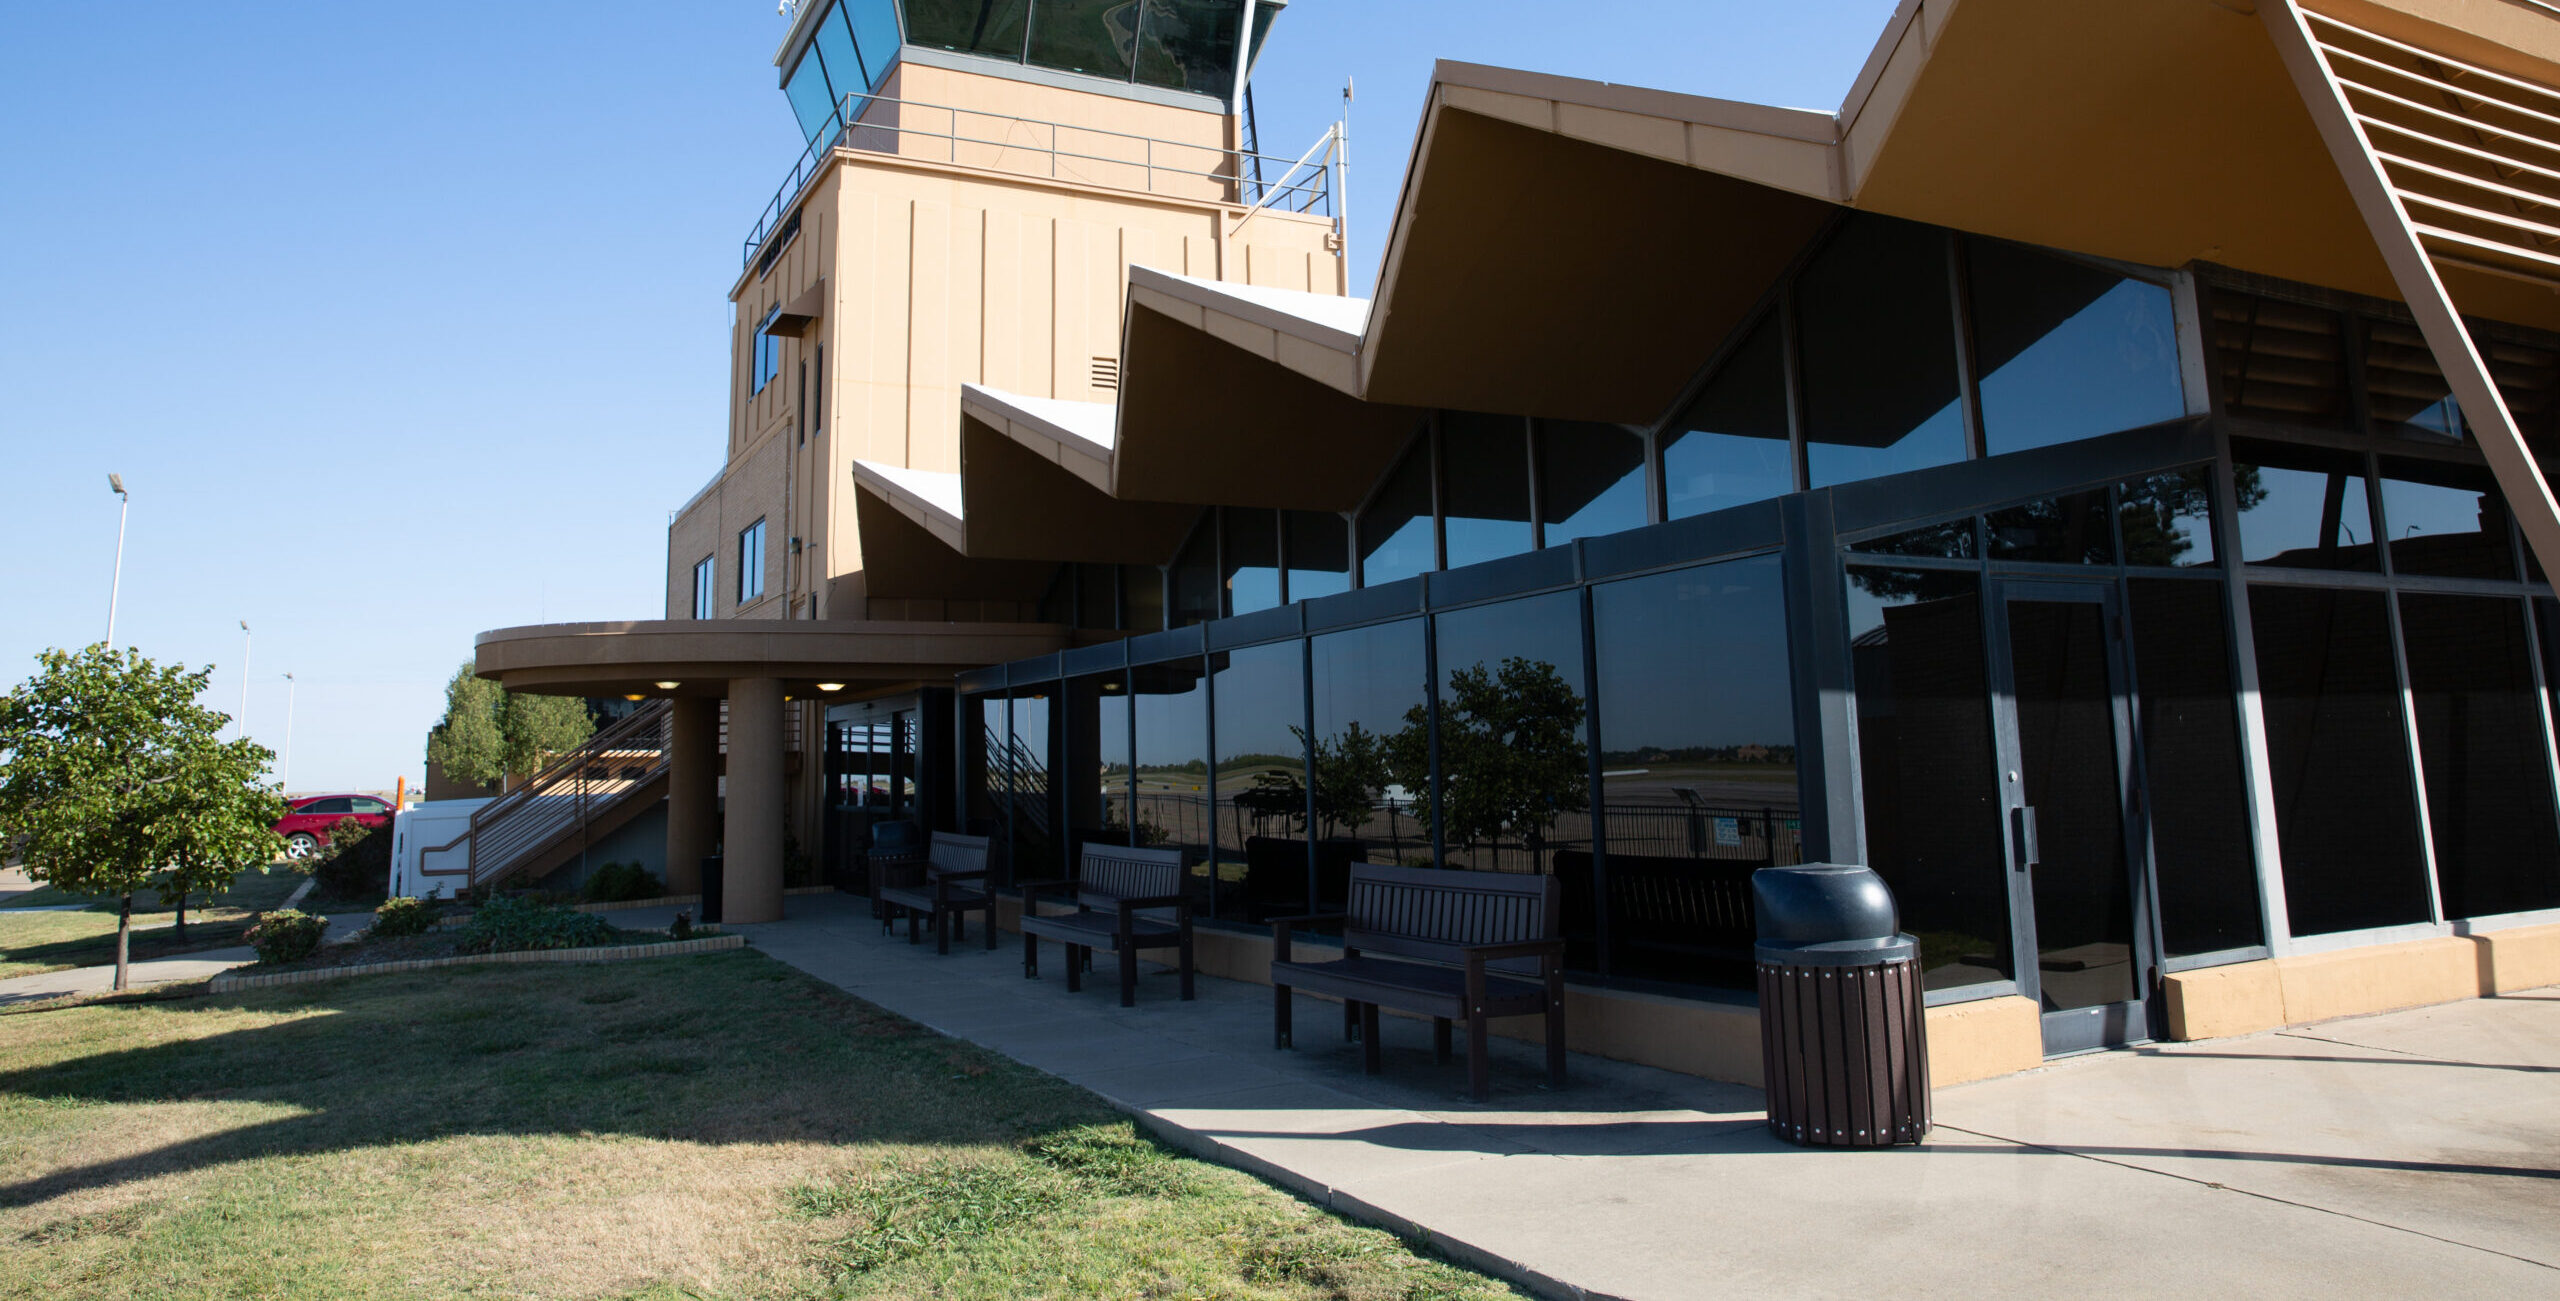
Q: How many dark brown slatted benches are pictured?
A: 3